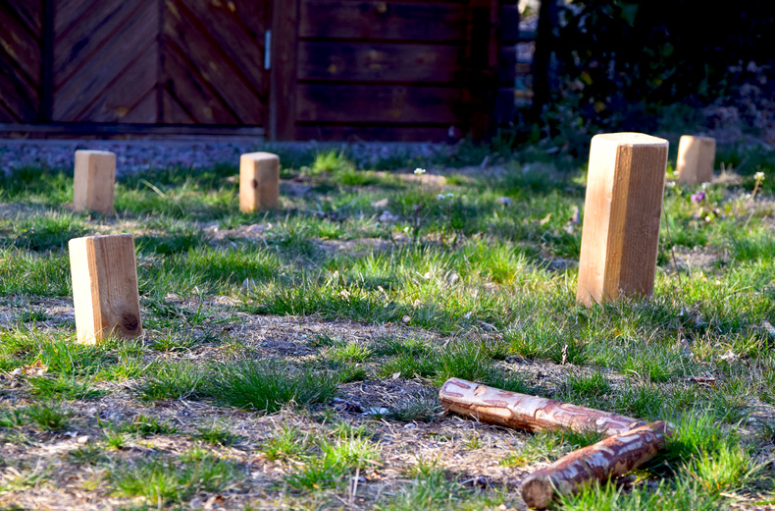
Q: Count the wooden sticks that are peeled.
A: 2